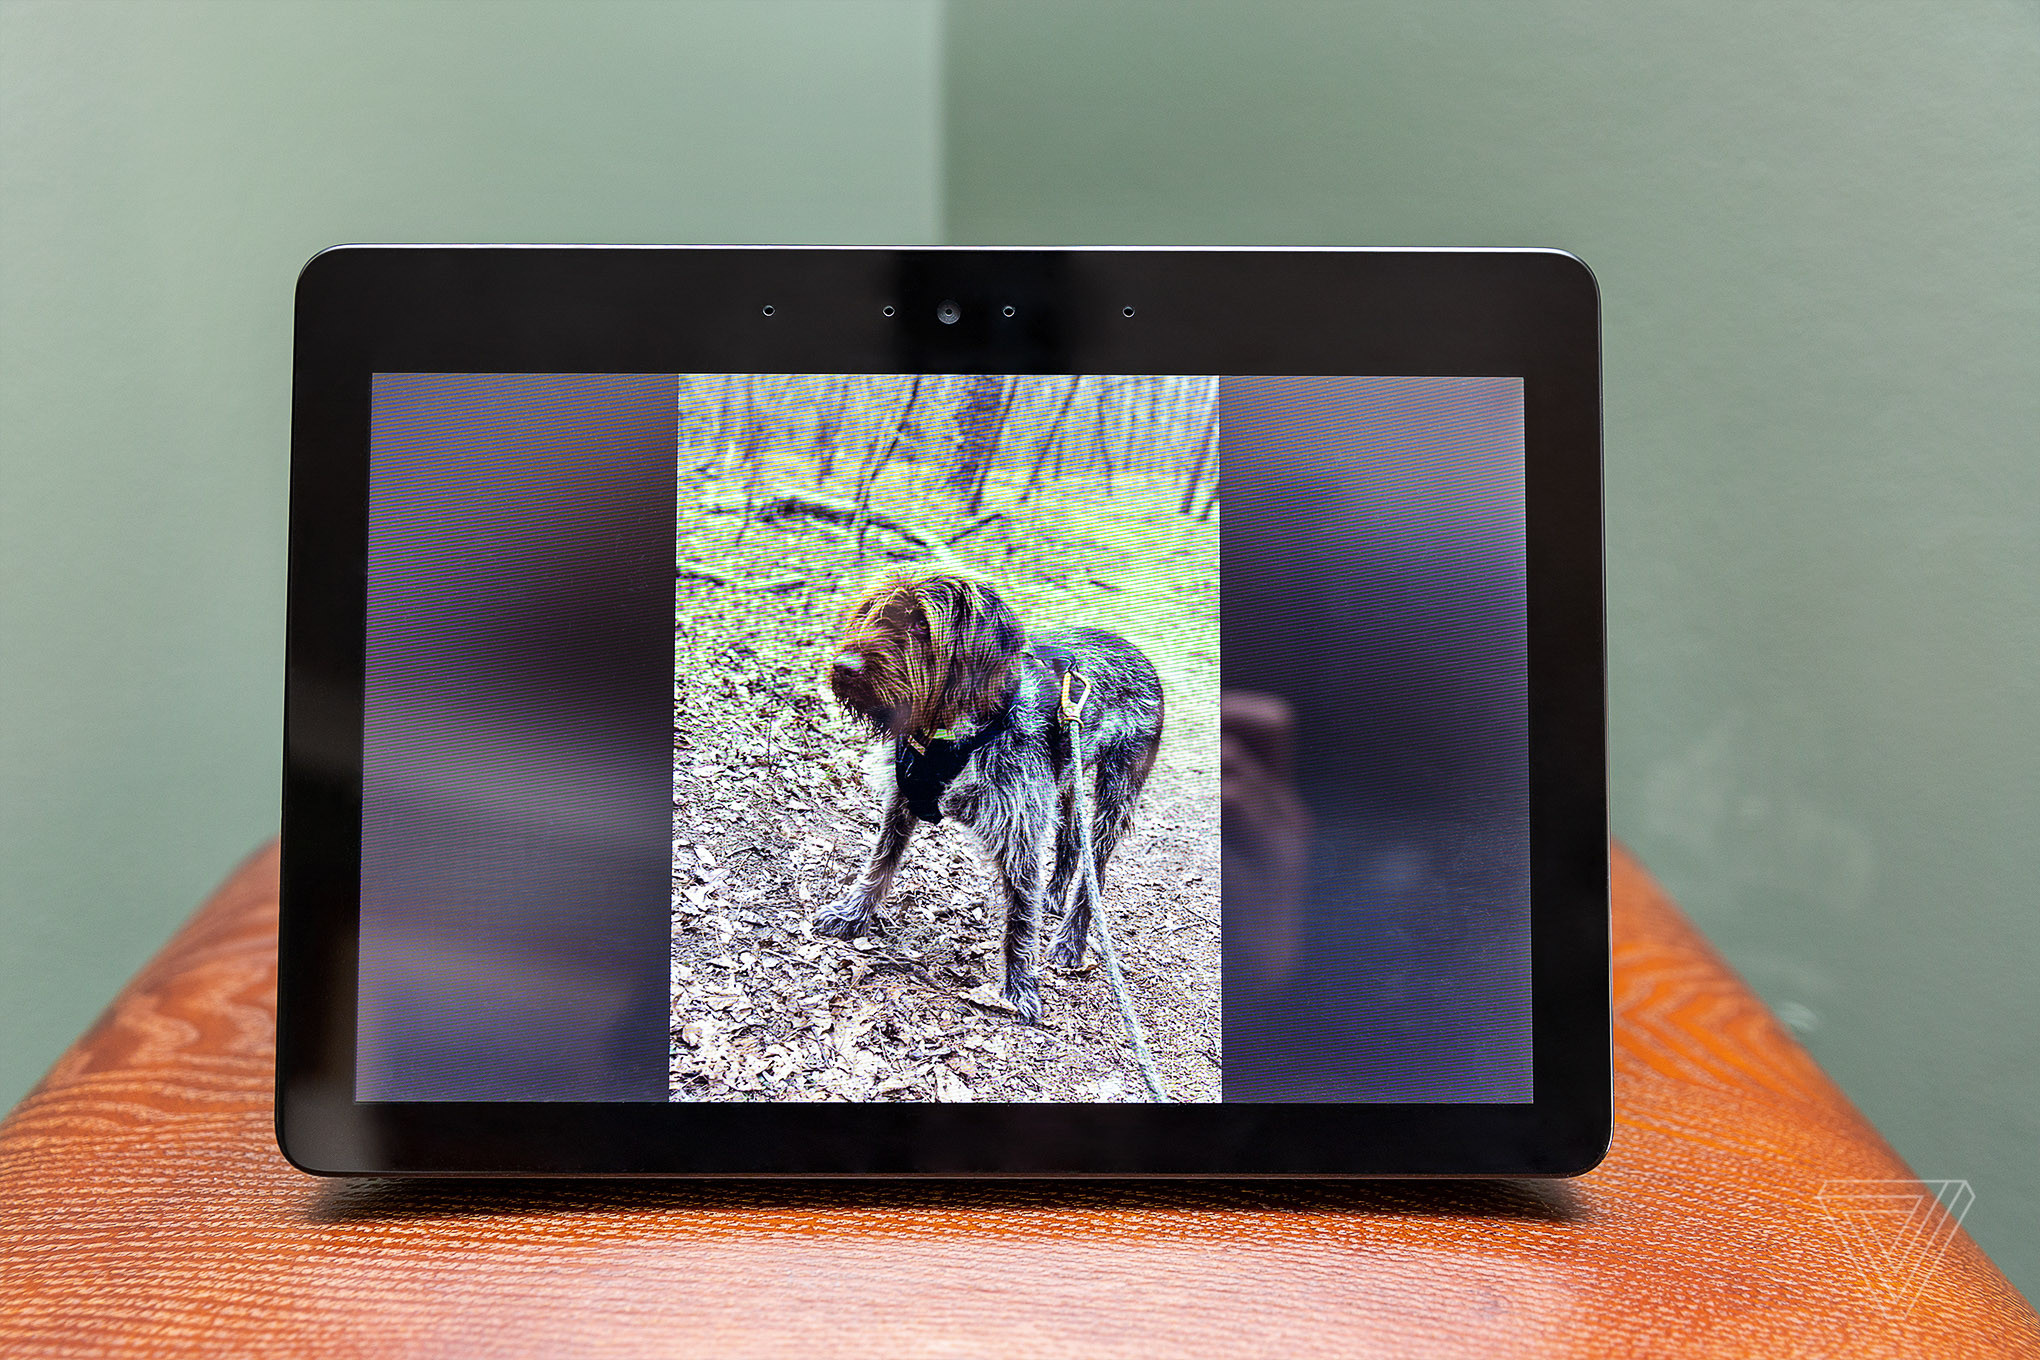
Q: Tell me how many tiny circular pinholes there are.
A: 4